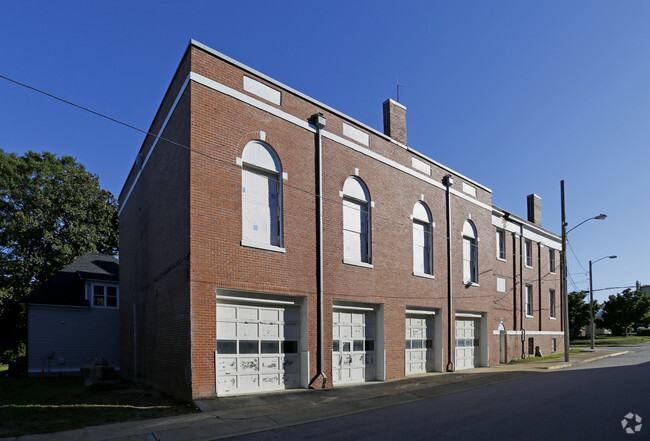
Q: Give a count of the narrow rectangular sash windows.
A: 5